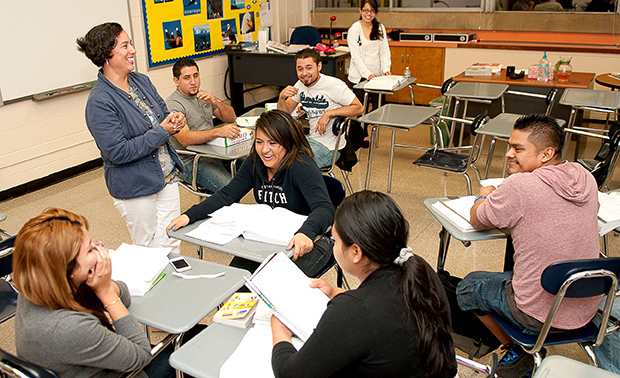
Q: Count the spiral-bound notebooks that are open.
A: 1